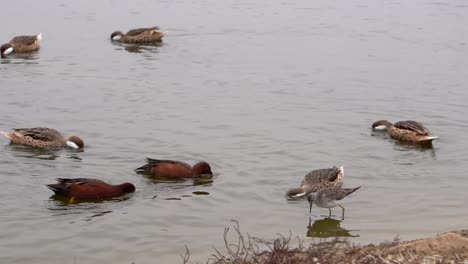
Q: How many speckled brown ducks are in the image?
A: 5